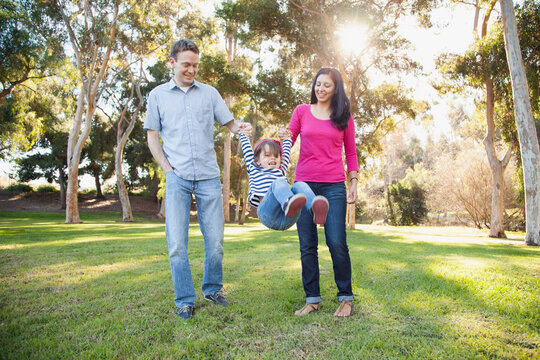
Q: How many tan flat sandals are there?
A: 2